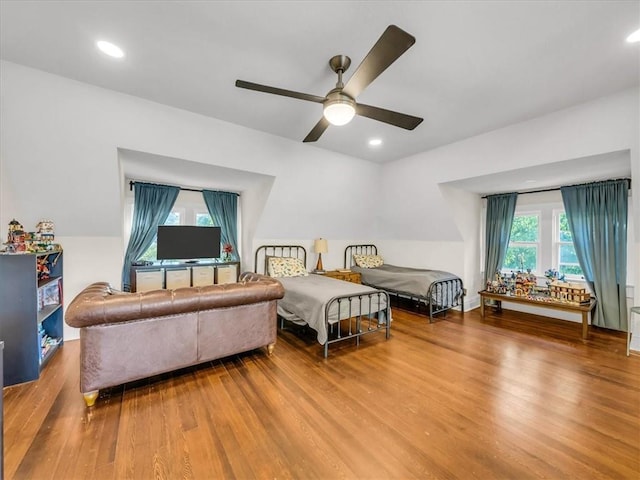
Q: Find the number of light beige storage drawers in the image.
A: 4